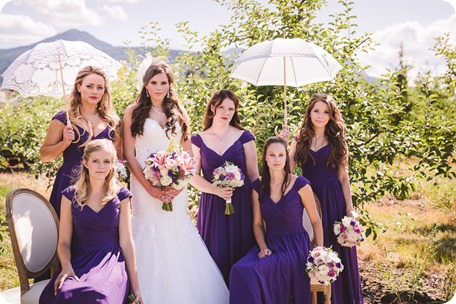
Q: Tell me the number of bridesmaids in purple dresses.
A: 5